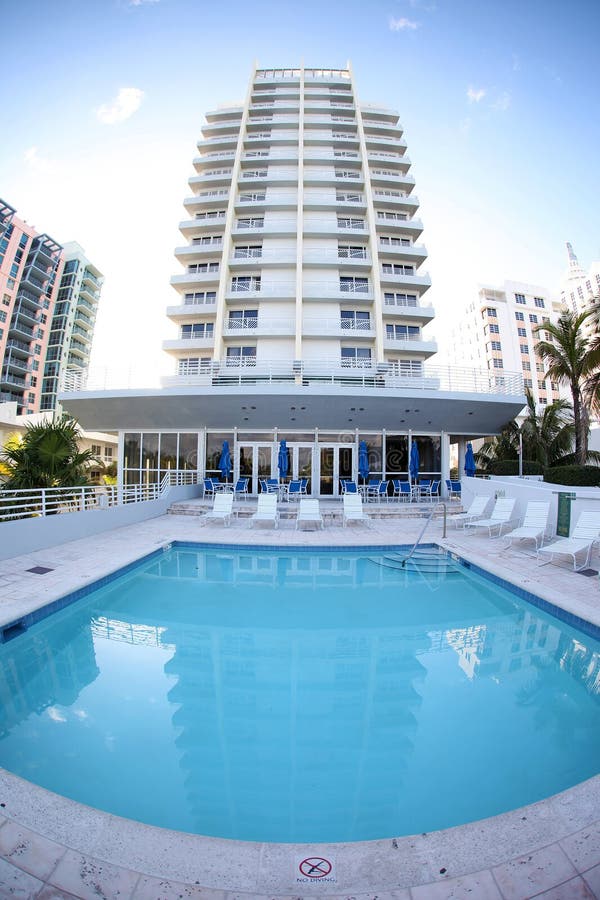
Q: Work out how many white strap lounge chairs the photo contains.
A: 8